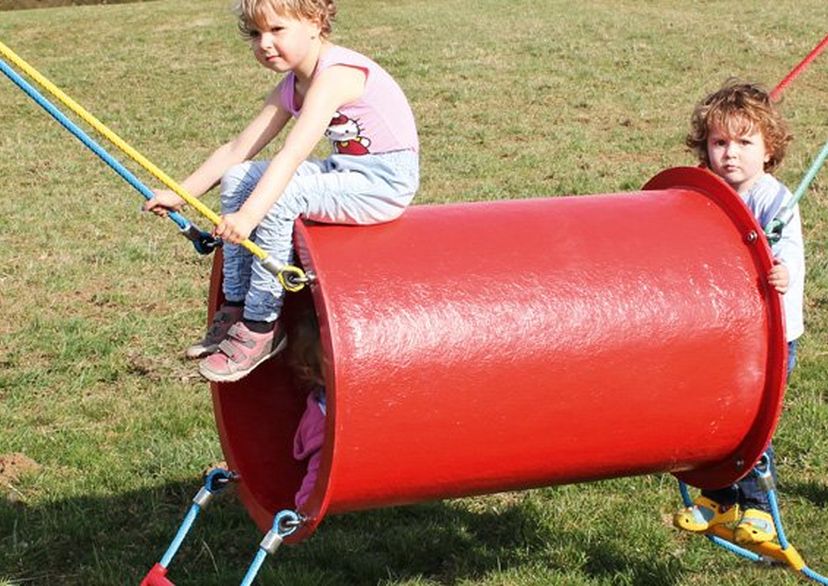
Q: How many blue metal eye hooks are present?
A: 4